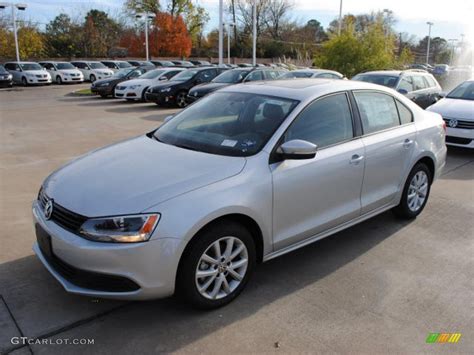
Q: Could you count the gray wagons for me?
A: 1